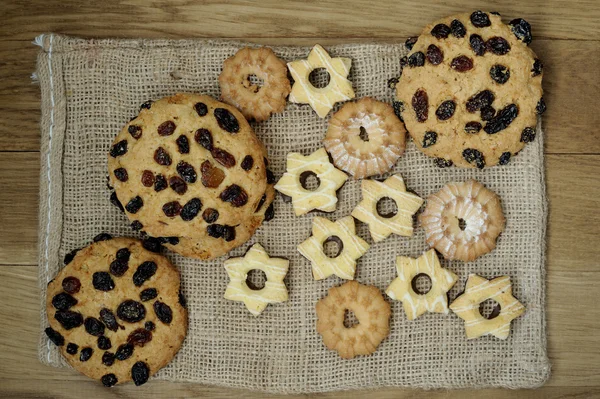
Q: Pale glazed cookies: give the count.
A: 7